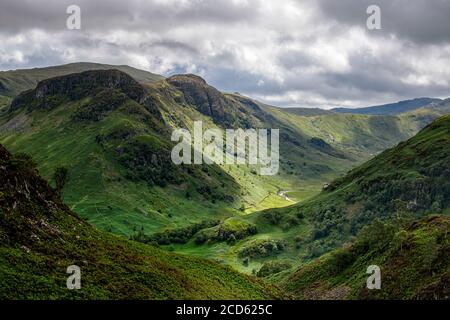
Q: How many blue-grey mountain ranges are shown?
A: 1